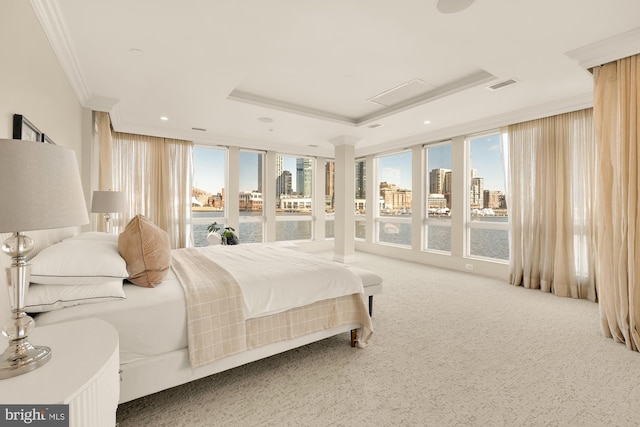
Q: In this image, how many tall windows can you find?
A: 8